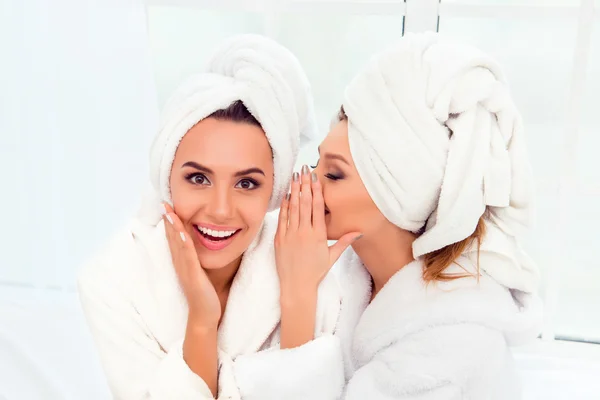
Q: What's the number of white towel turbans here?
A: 2